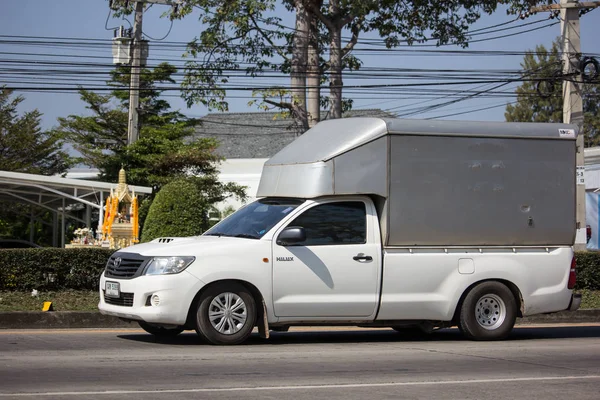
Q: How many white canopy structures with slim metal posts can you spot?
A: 1